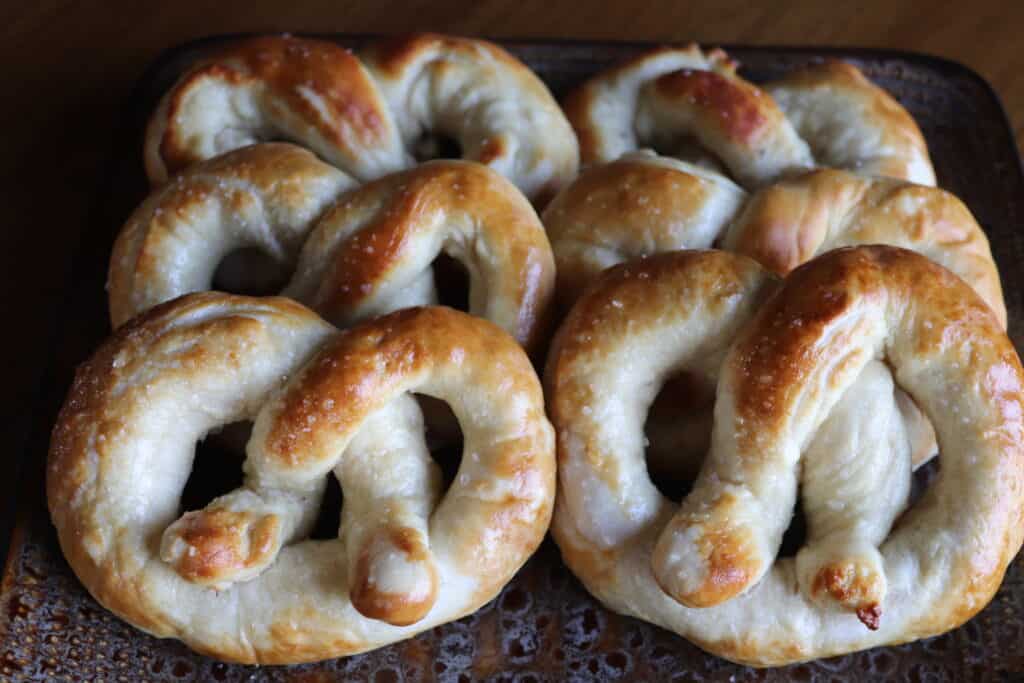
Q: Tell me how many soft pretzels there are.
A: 6